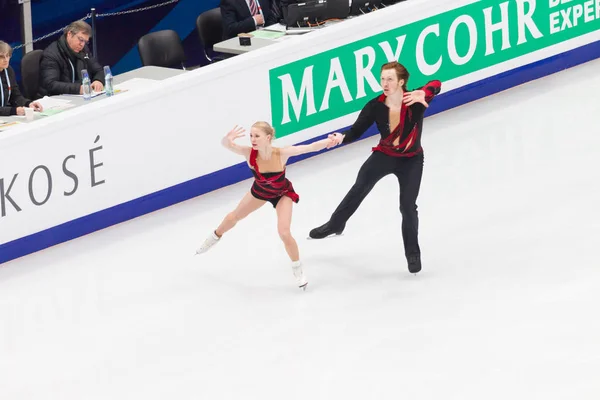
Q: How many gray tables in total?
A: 2